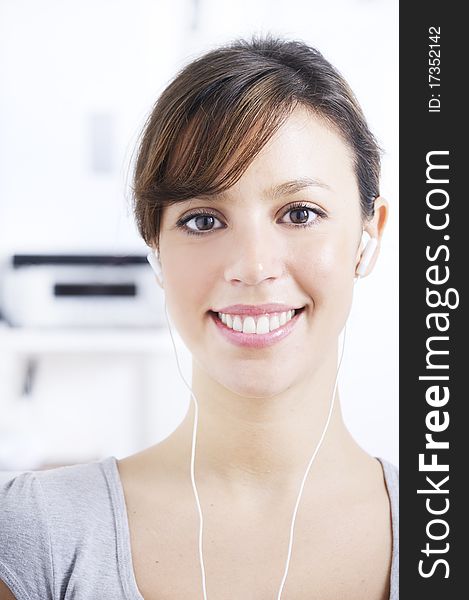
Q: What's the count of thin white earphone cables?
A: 2